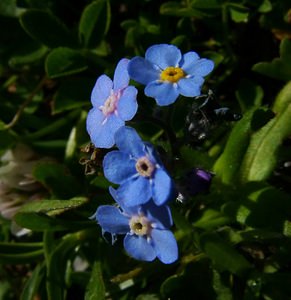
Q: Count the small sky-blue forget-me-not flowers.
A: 4